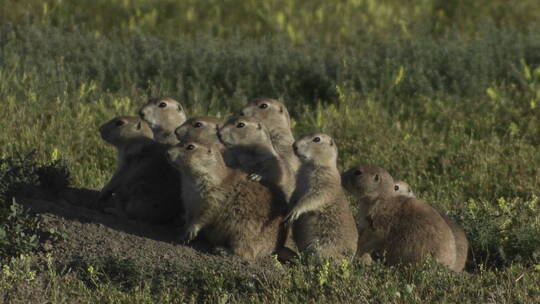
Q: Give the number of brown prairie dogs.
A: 9